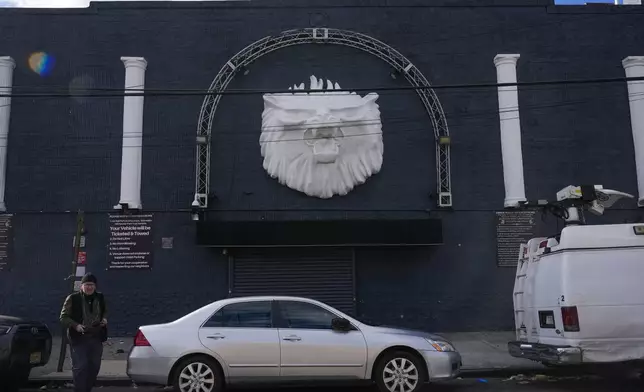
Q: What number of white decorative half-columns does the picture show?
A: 4